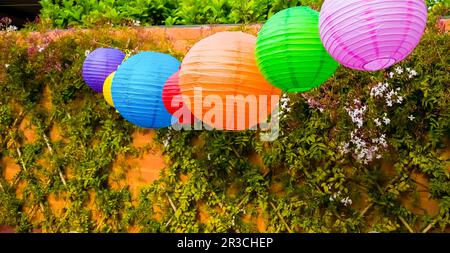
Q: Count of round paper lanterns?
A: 7